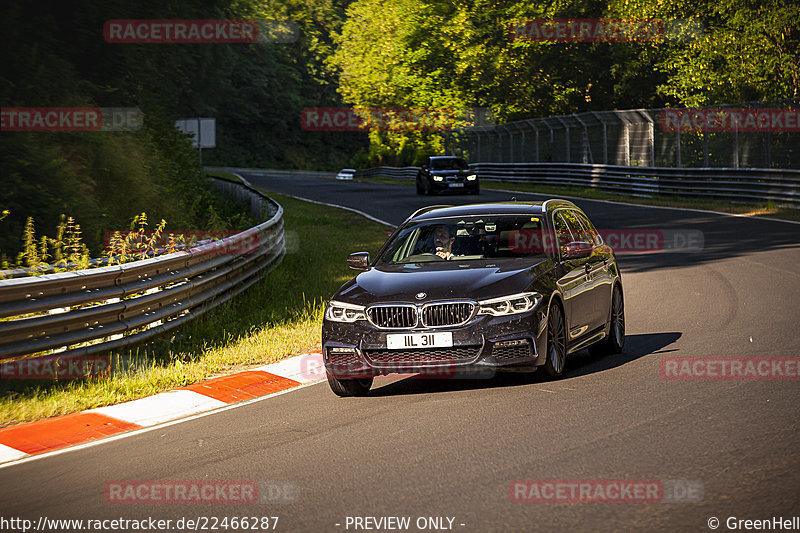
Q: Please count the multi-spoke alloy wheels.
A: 2